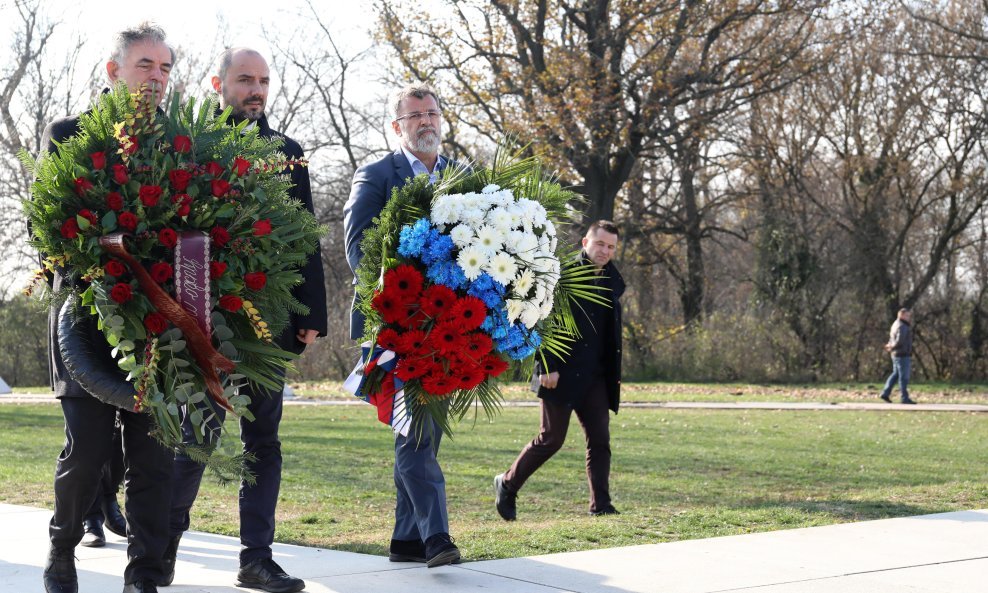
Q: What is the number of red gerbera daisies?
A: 15